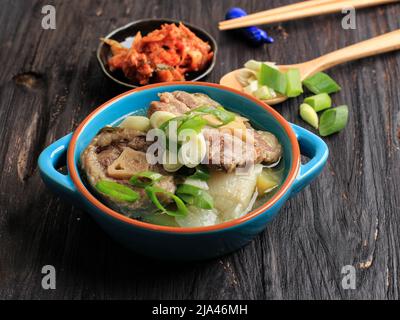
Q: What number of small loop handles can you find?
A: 2